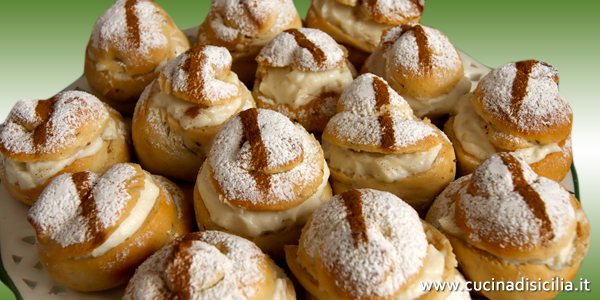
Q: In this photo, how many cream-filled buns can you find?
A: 14